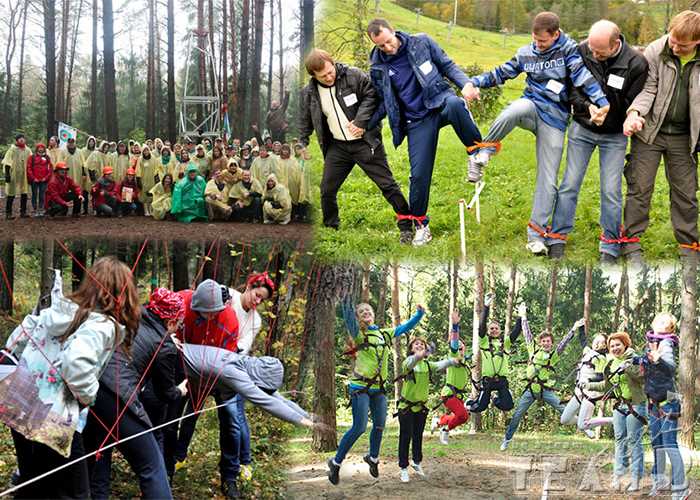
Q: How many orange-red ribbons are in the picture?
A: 5